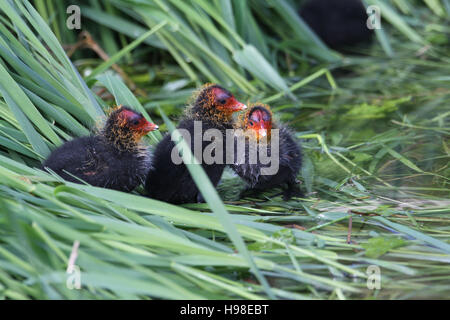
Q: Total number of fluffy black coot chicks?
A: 3